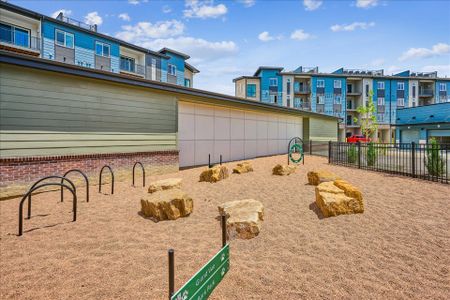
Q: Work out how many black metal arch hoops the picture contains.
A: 5